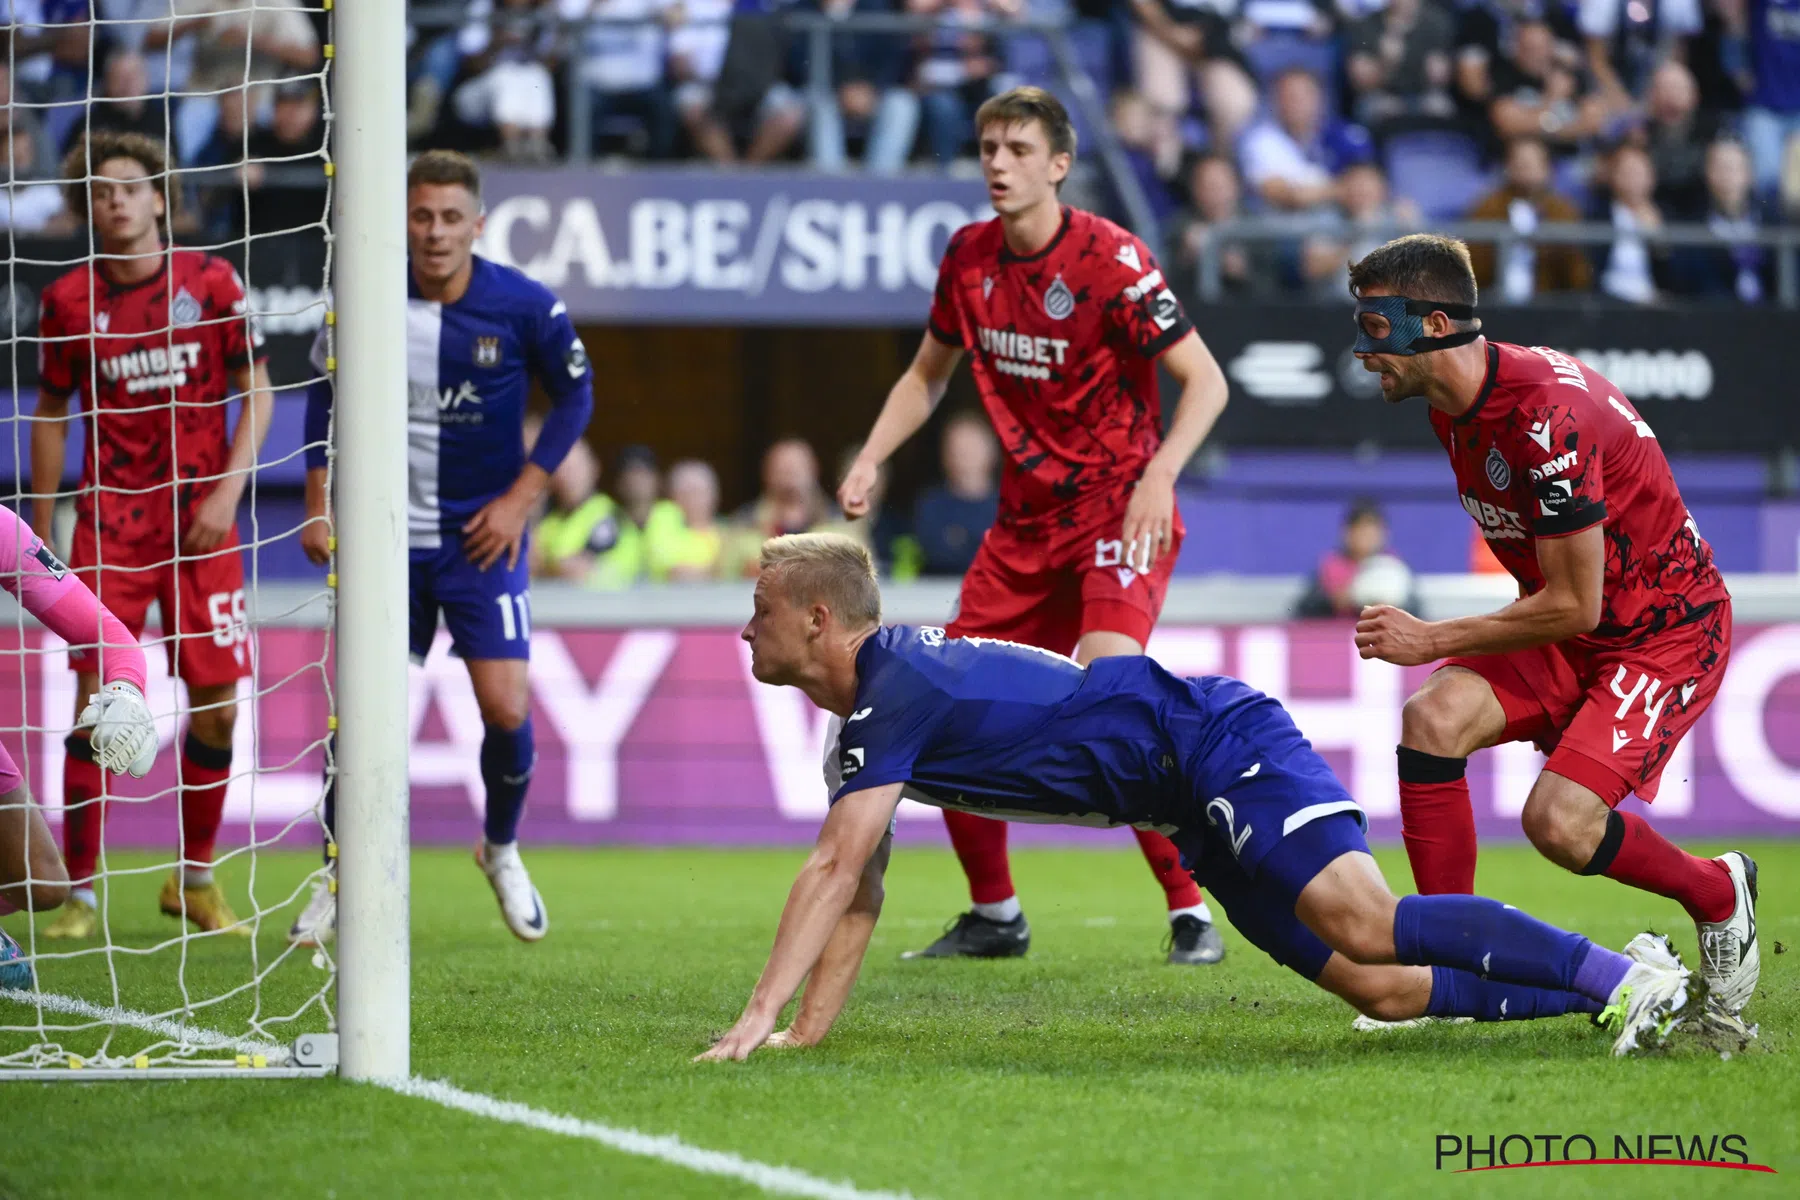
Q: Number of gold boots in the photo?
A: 2